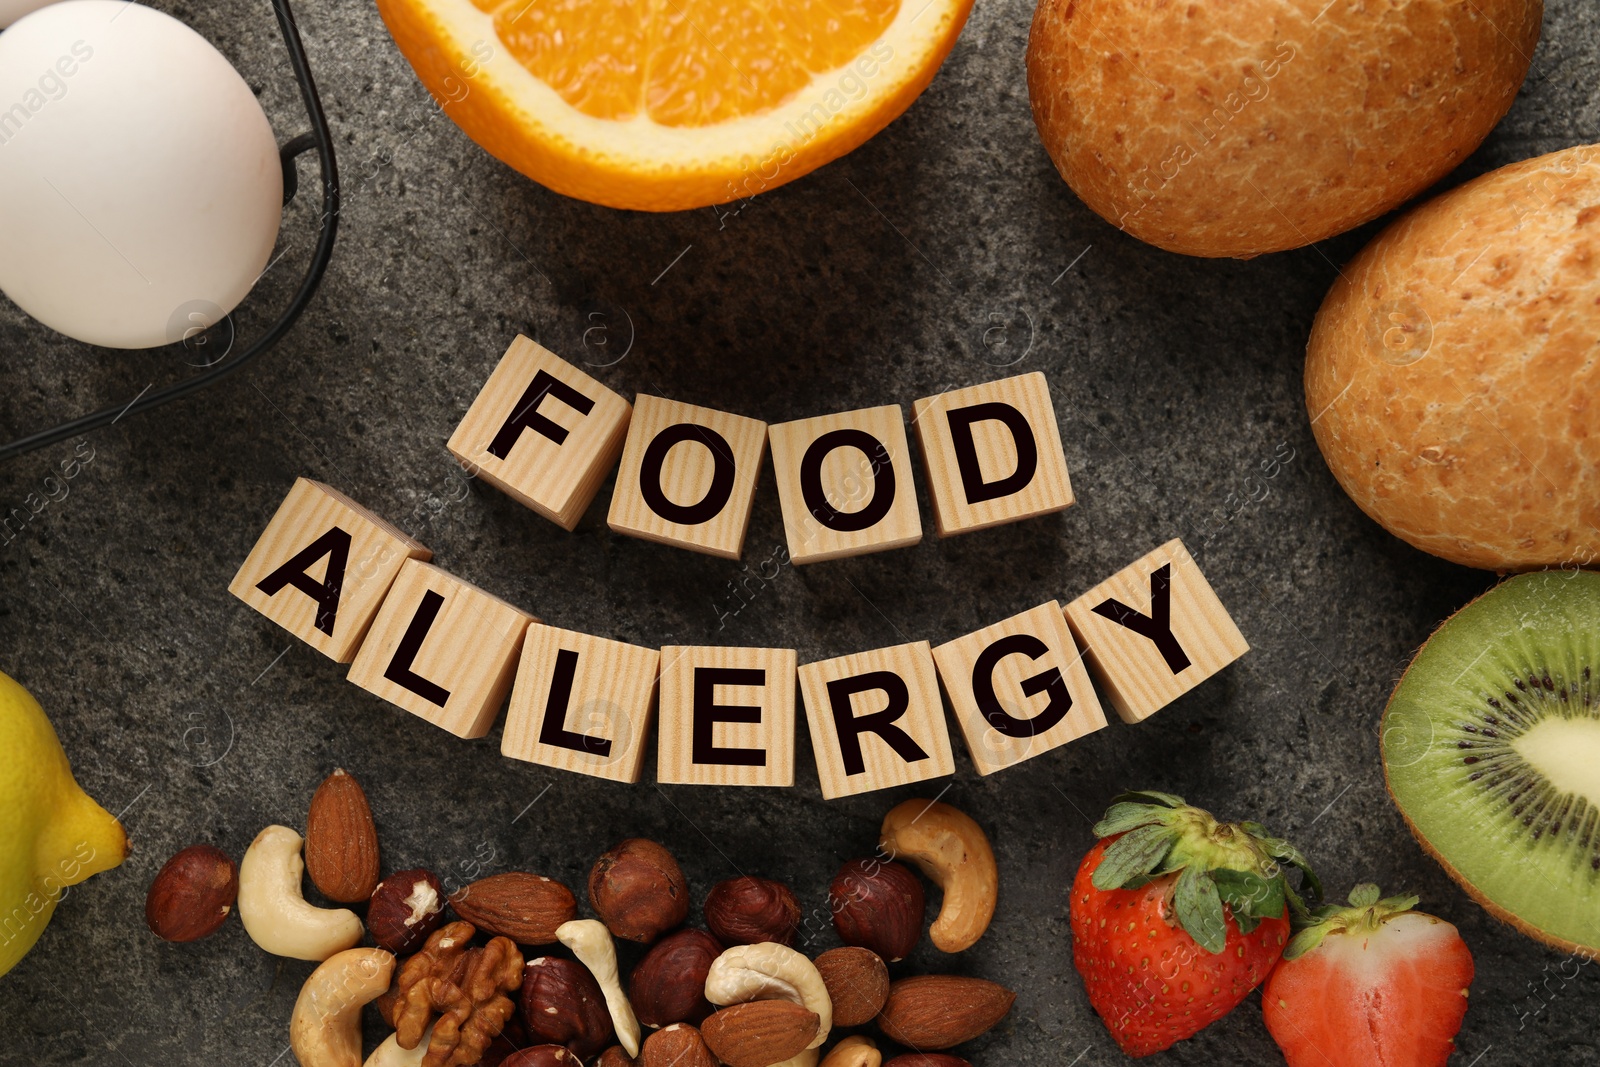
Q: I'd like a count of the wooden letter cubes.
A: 11